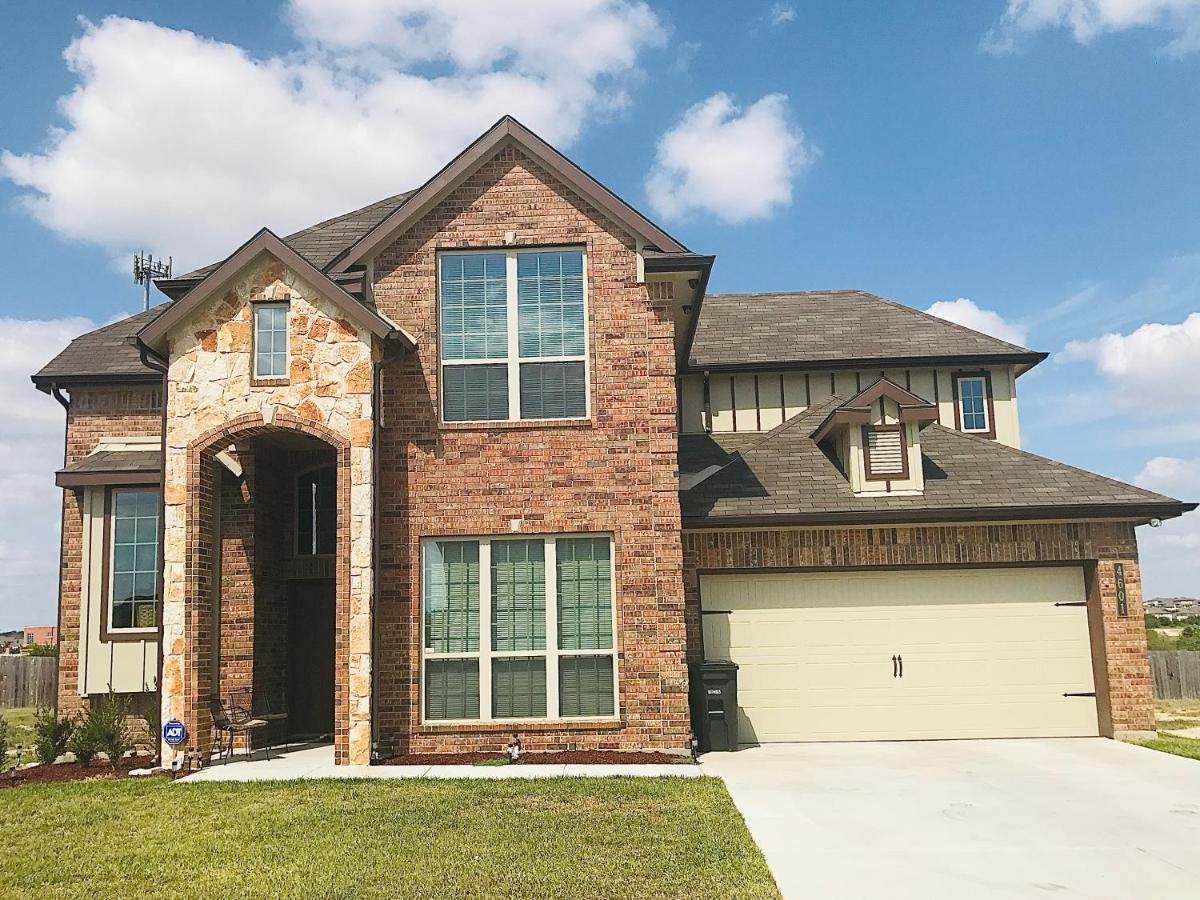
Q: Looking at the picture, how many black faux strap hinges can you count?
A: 3